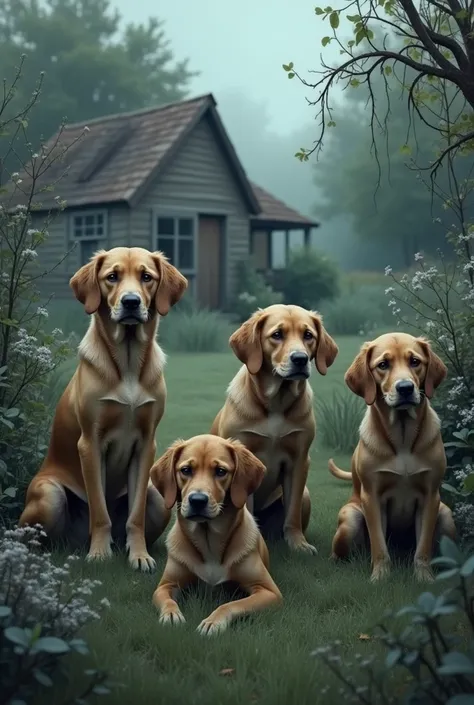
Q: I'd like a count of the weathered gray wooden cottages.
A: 1